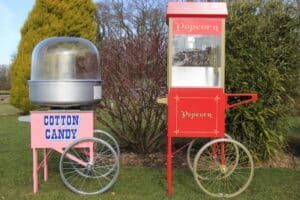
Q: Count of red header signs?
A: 1